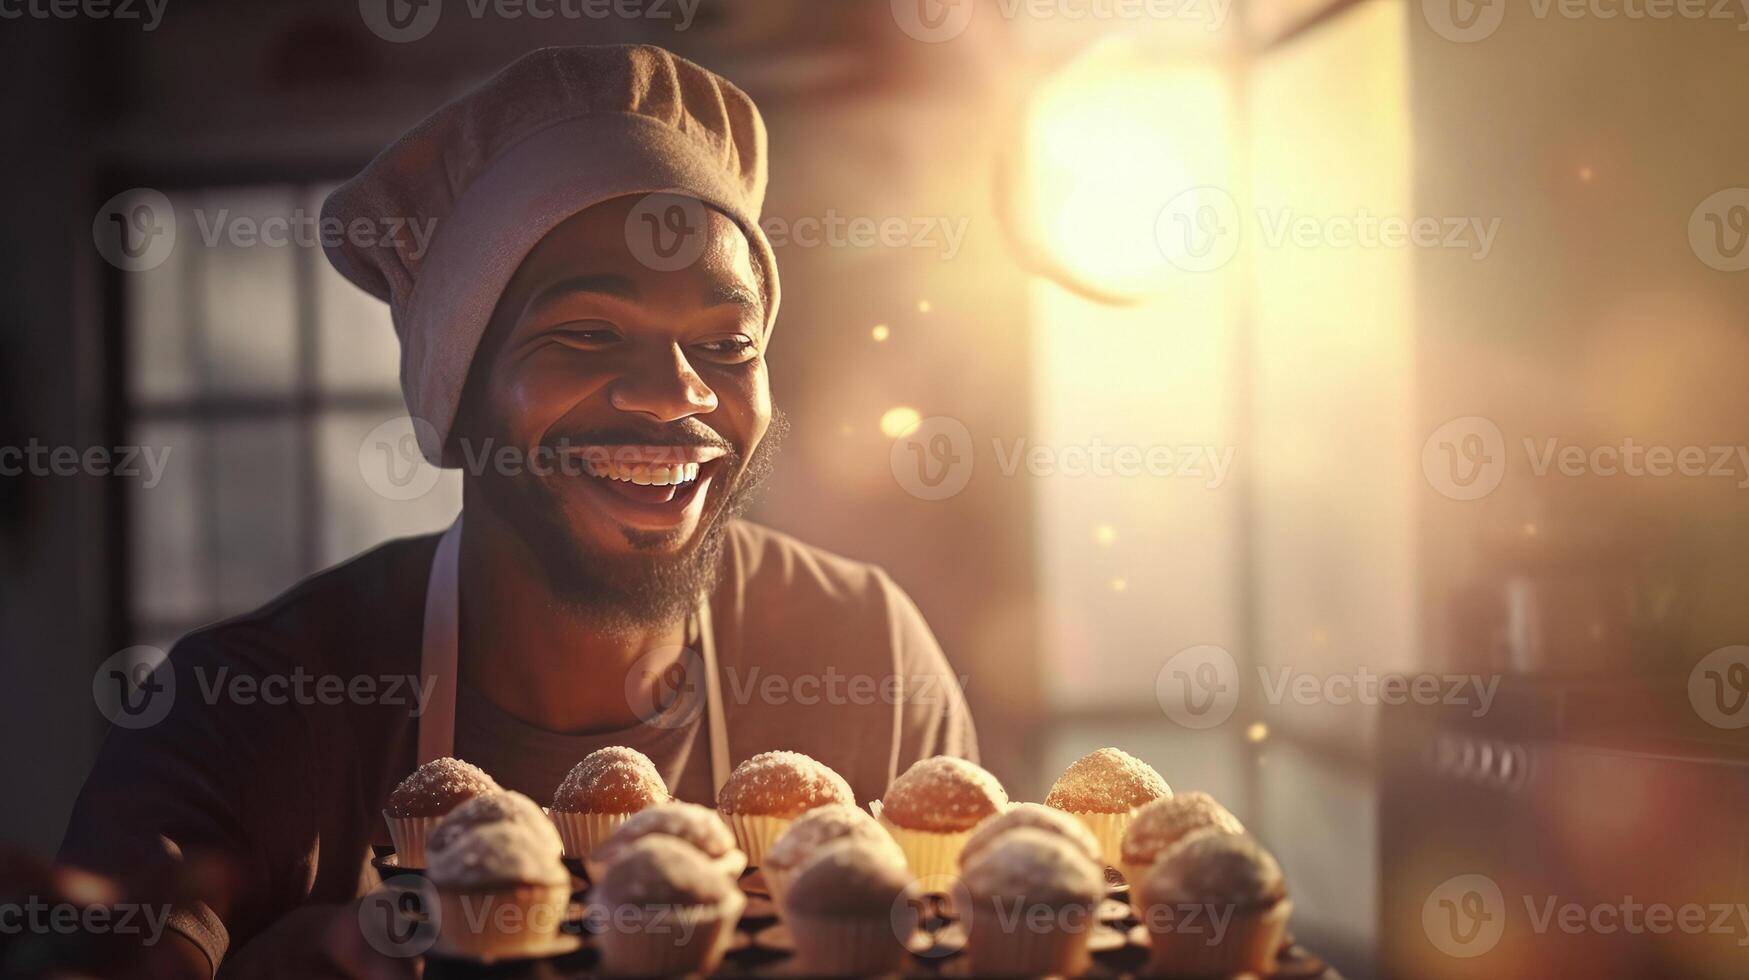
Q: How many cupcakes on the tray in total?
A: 15